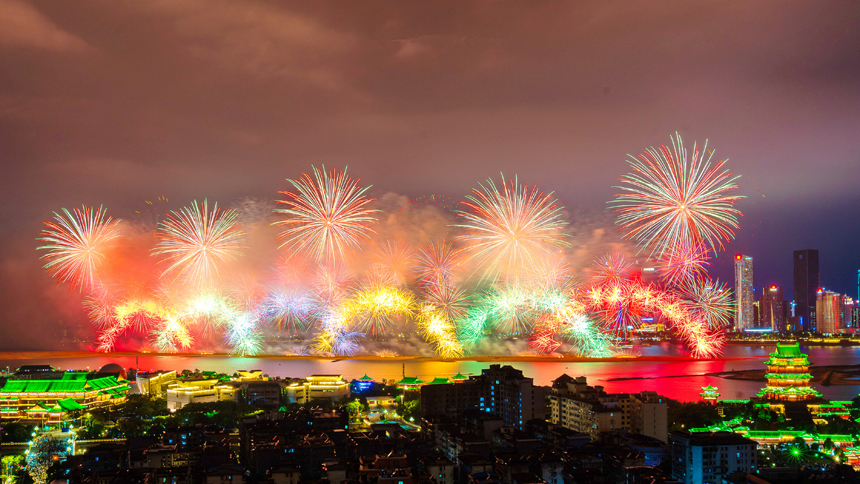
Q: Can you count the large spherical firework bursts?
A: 5